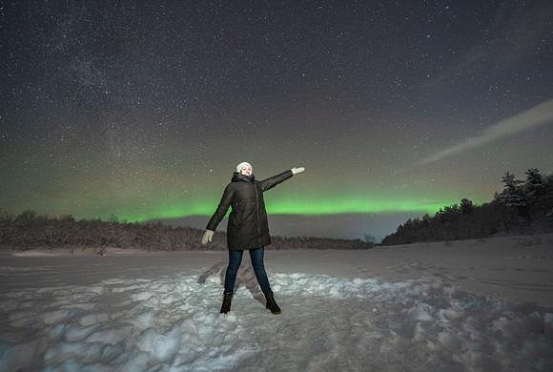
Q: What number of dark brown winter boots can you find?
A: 2